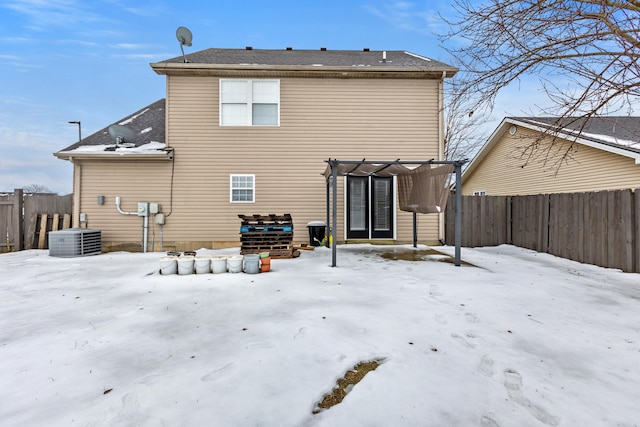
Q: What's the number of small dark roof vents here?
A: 4